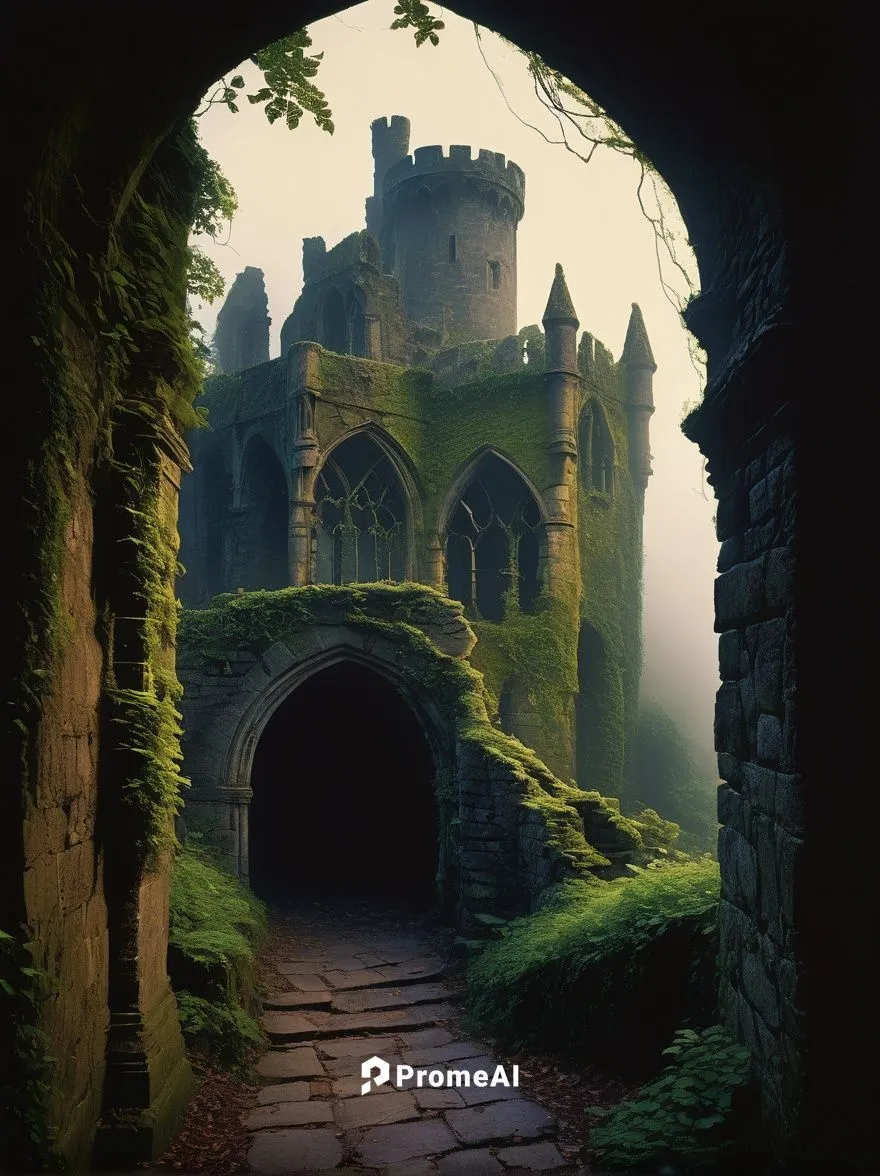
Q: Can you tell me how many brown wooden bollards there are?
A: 0